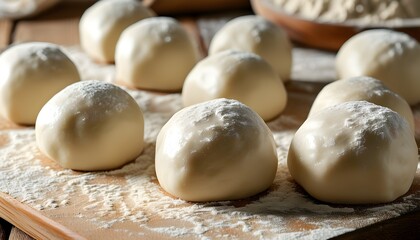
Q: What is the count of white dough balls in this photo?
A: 10